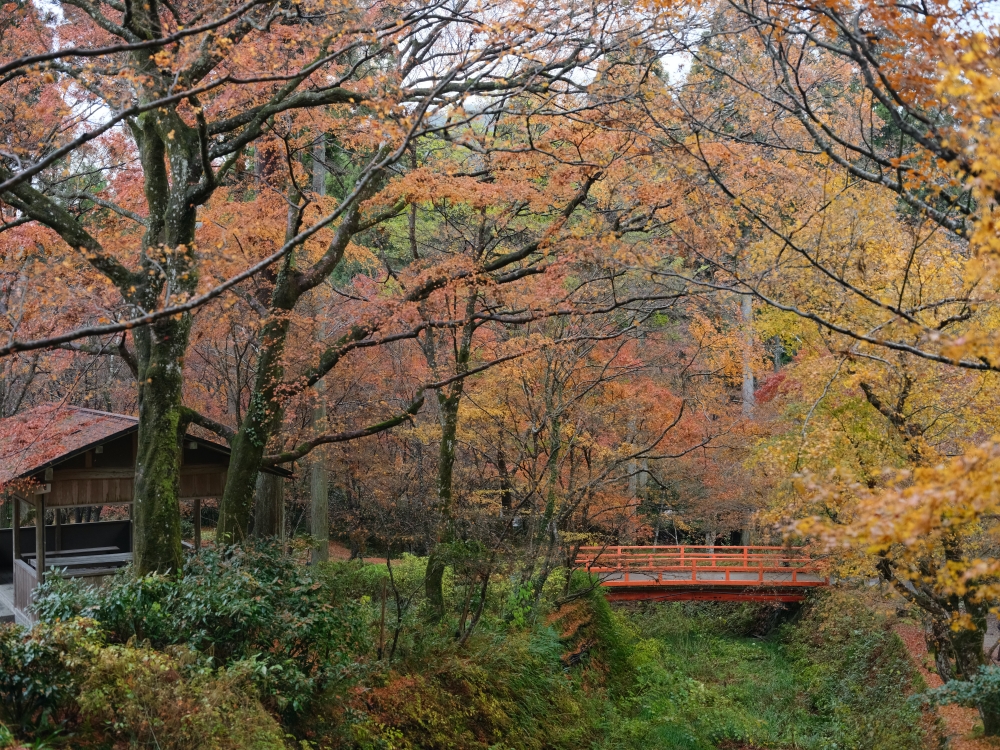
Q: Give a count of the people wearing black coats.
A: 0